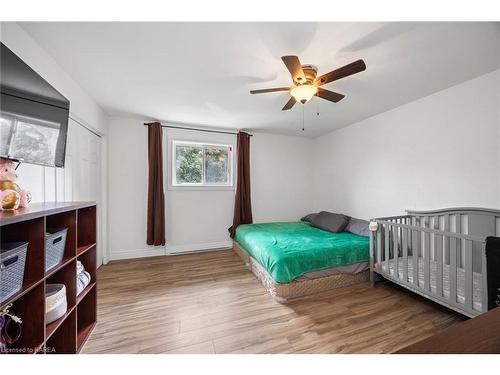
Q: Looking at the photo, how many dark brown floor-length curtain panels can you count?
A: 2